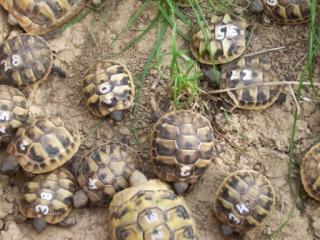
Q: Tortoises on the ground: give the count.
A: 14